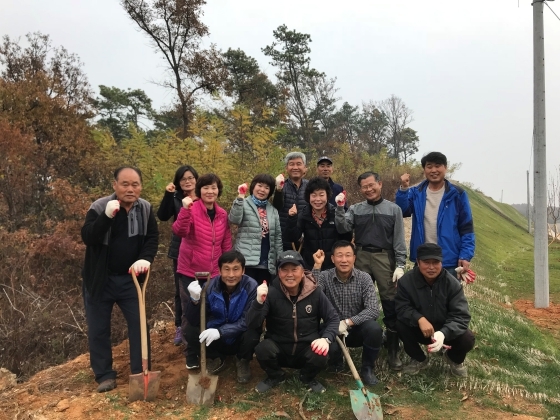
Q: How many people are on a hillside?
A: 13